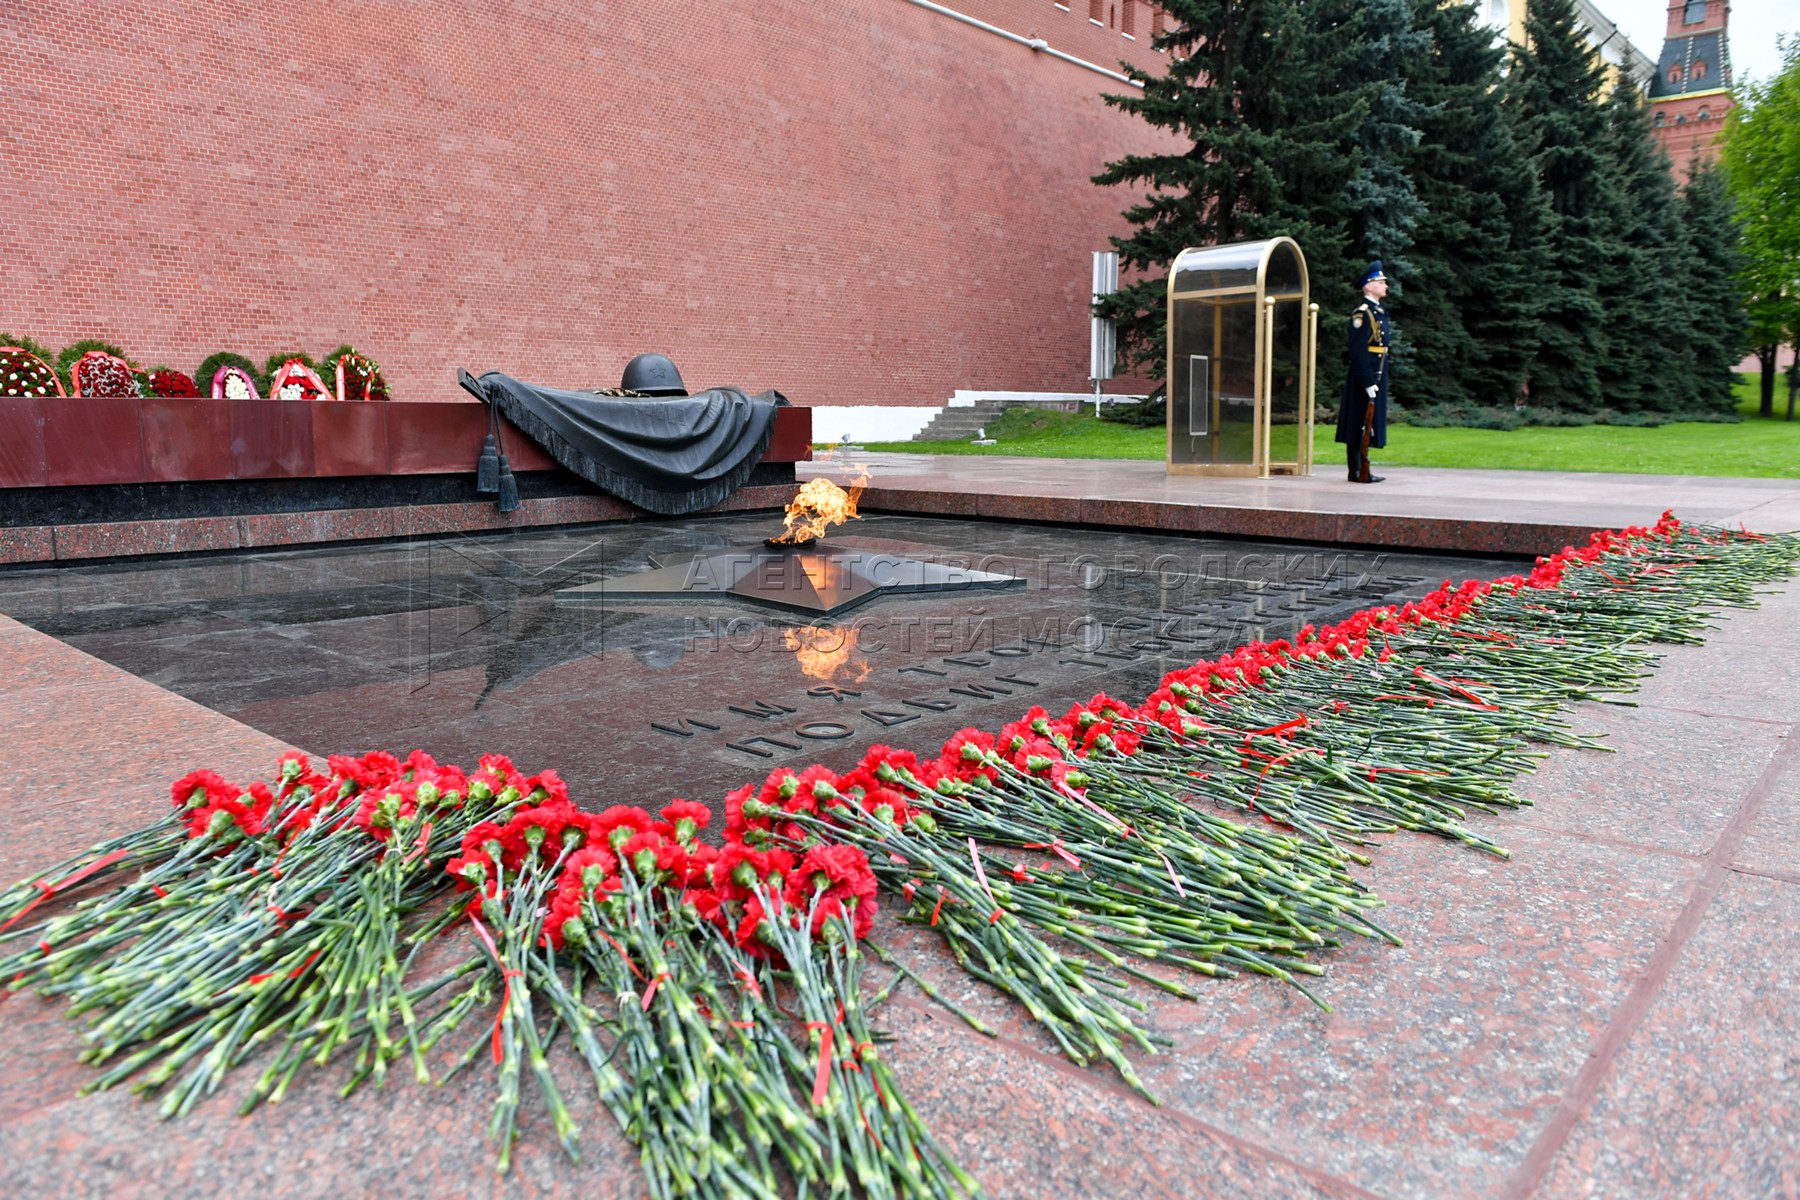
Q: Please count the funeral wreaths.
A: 6